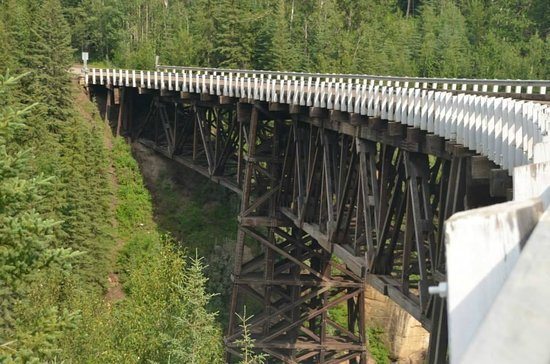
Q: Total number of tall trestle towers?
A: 1